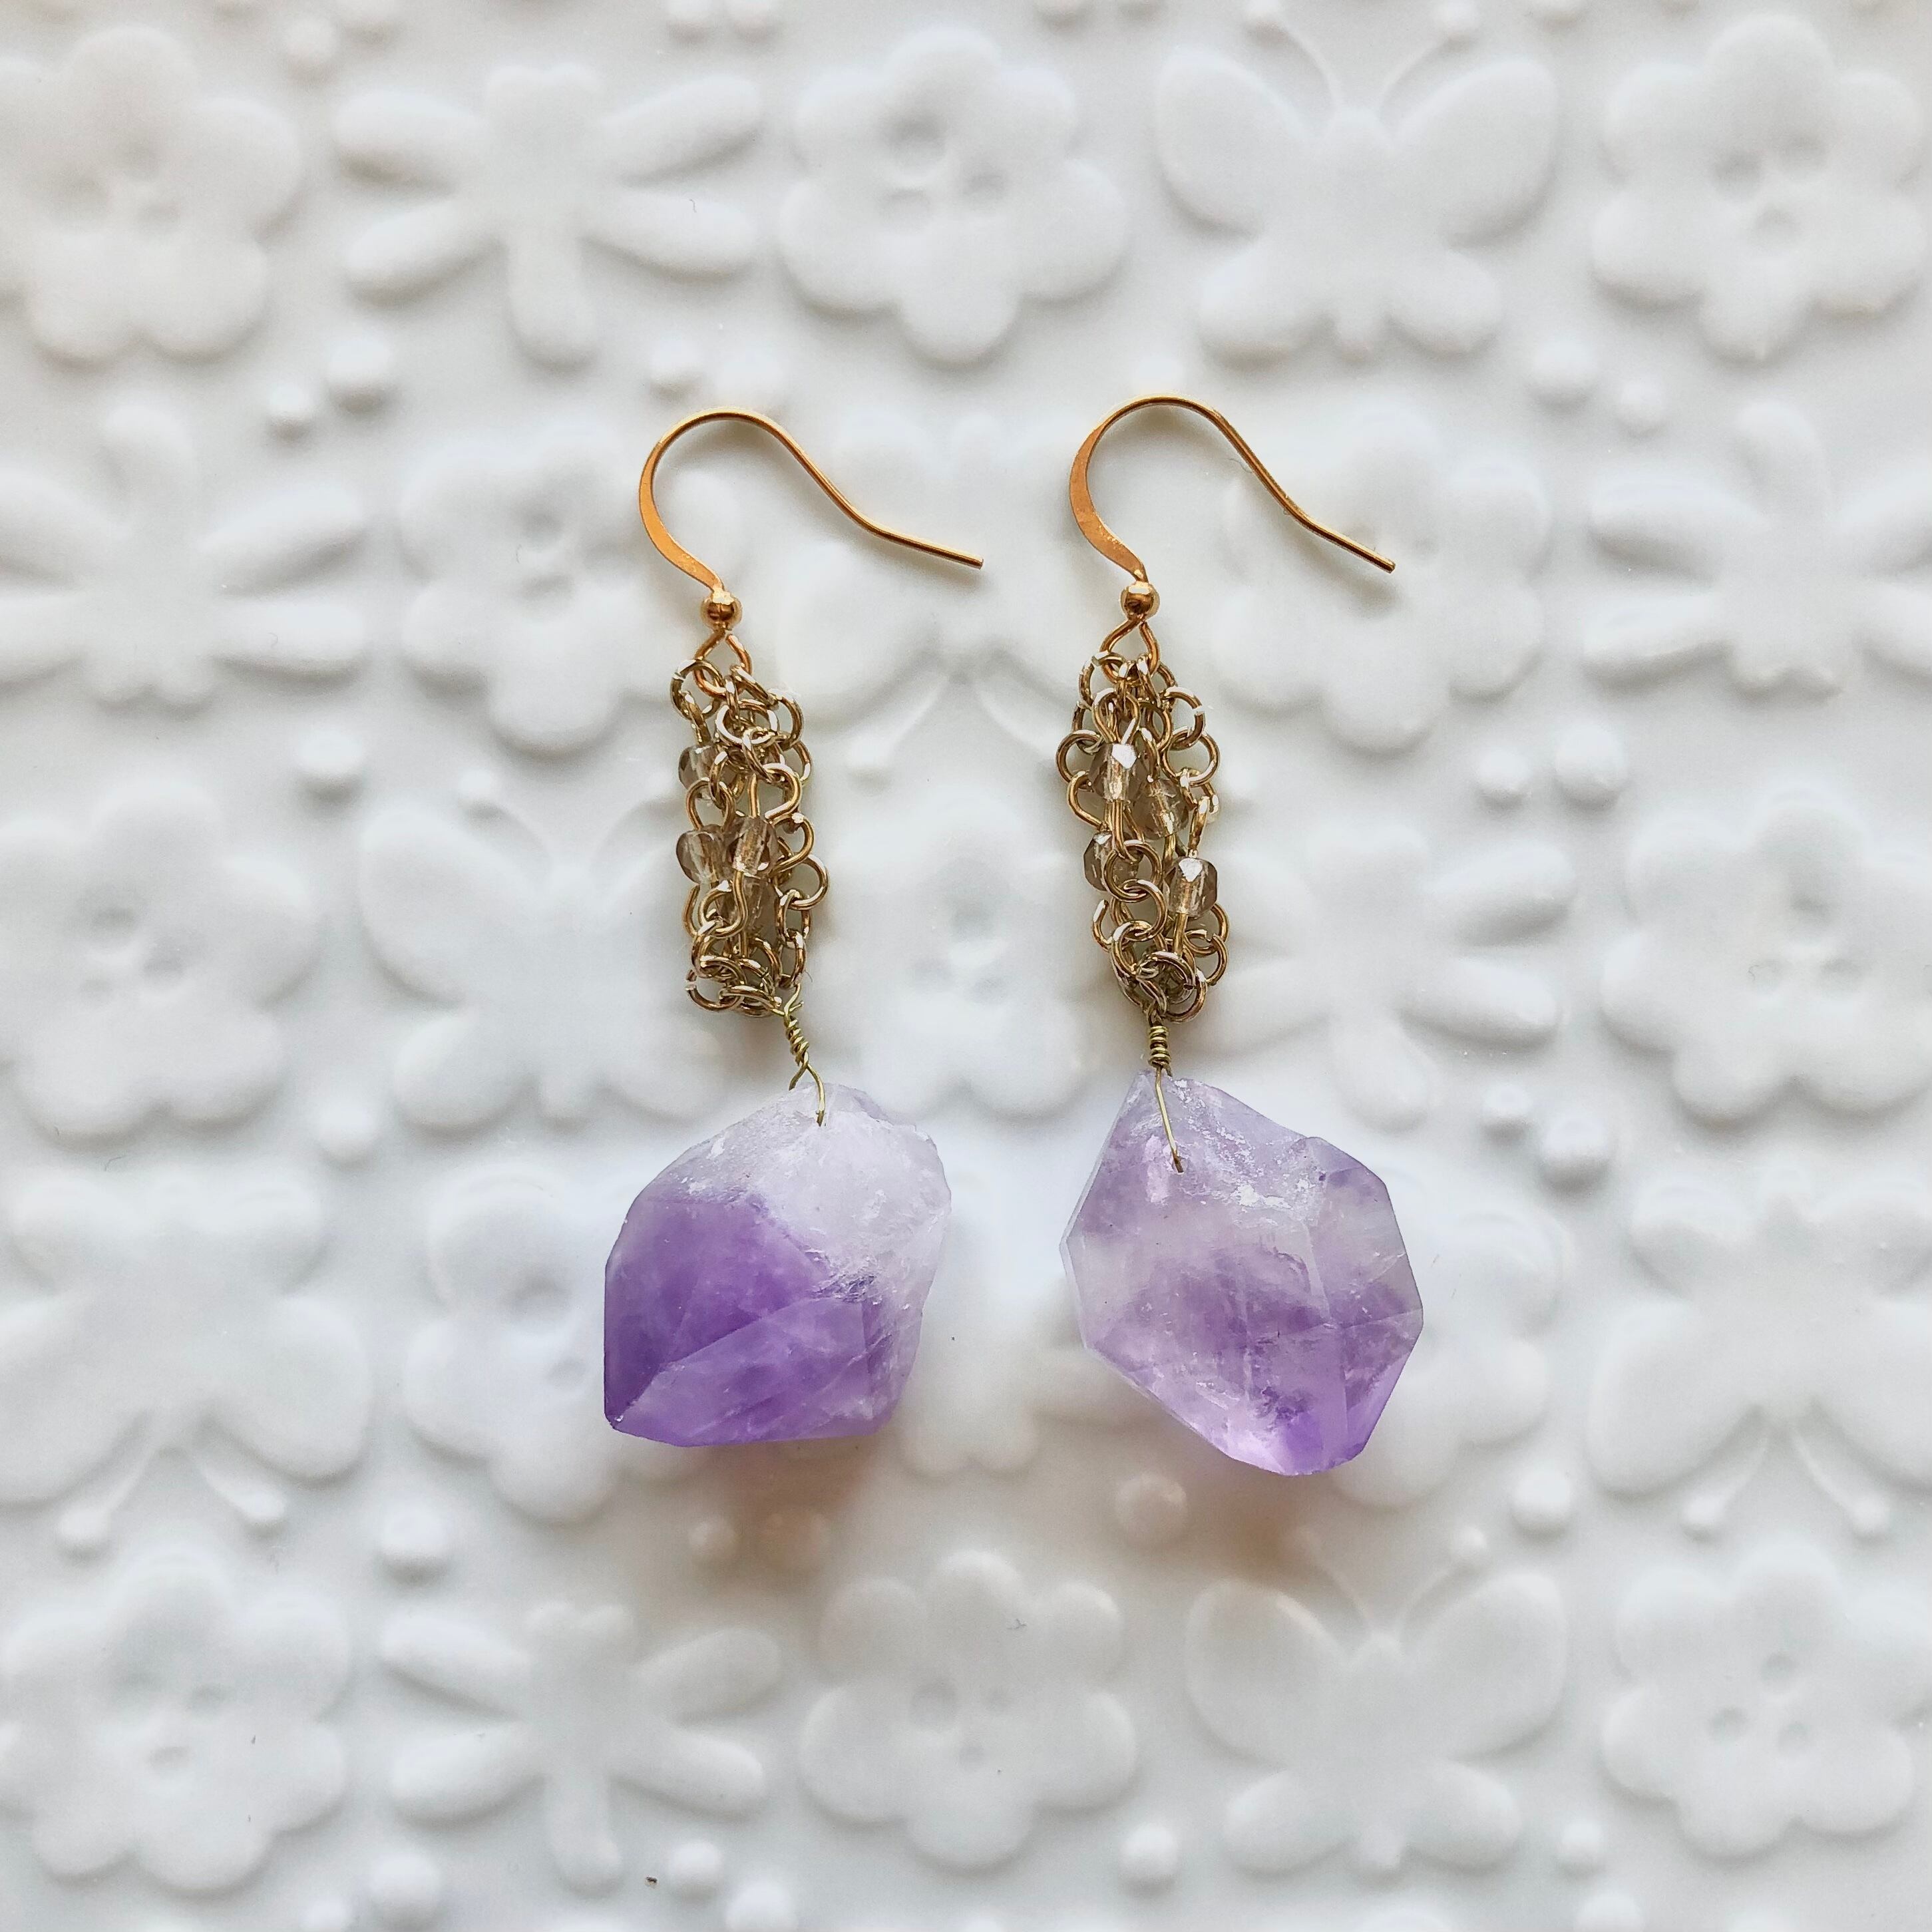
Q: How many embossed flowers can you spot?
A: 13